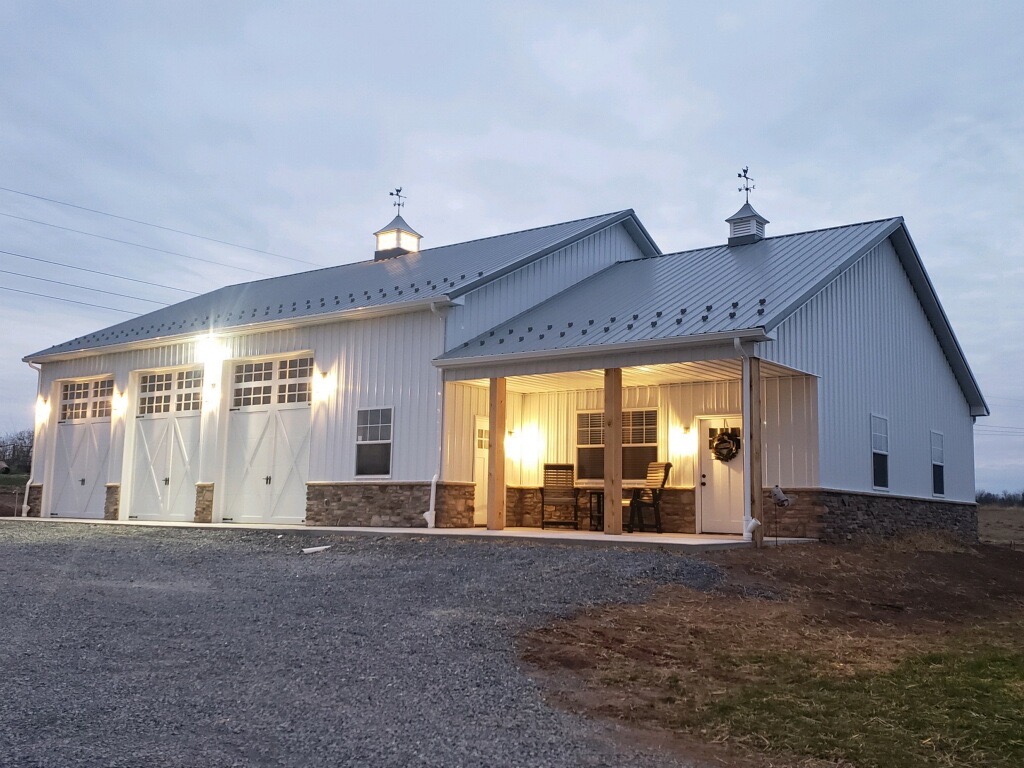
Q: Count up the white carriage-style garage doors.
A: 3